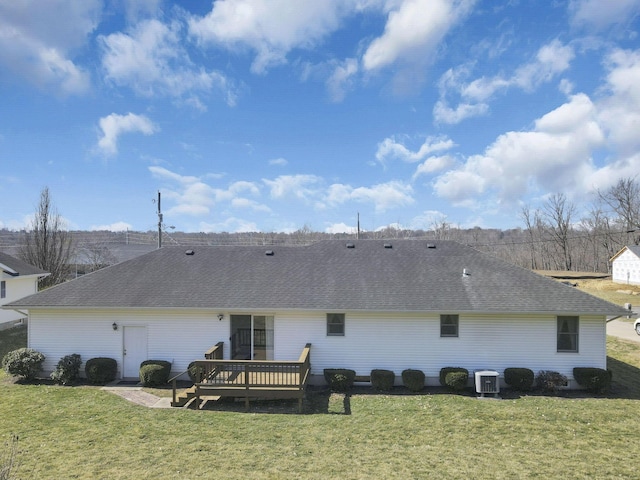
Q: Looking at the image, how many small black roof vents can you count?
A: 5